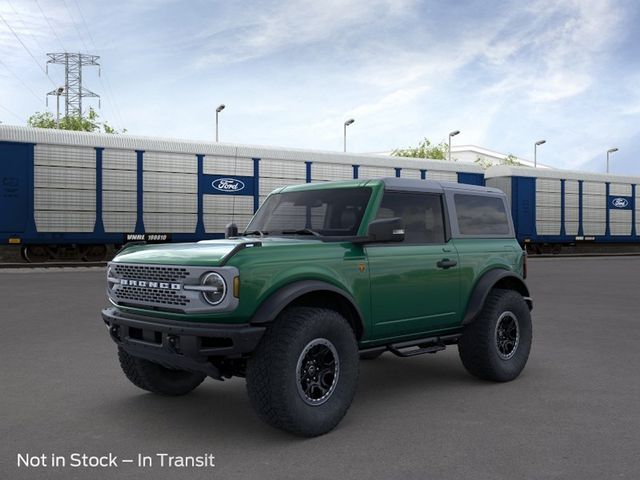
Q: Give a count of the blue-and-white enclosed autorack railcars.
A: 2